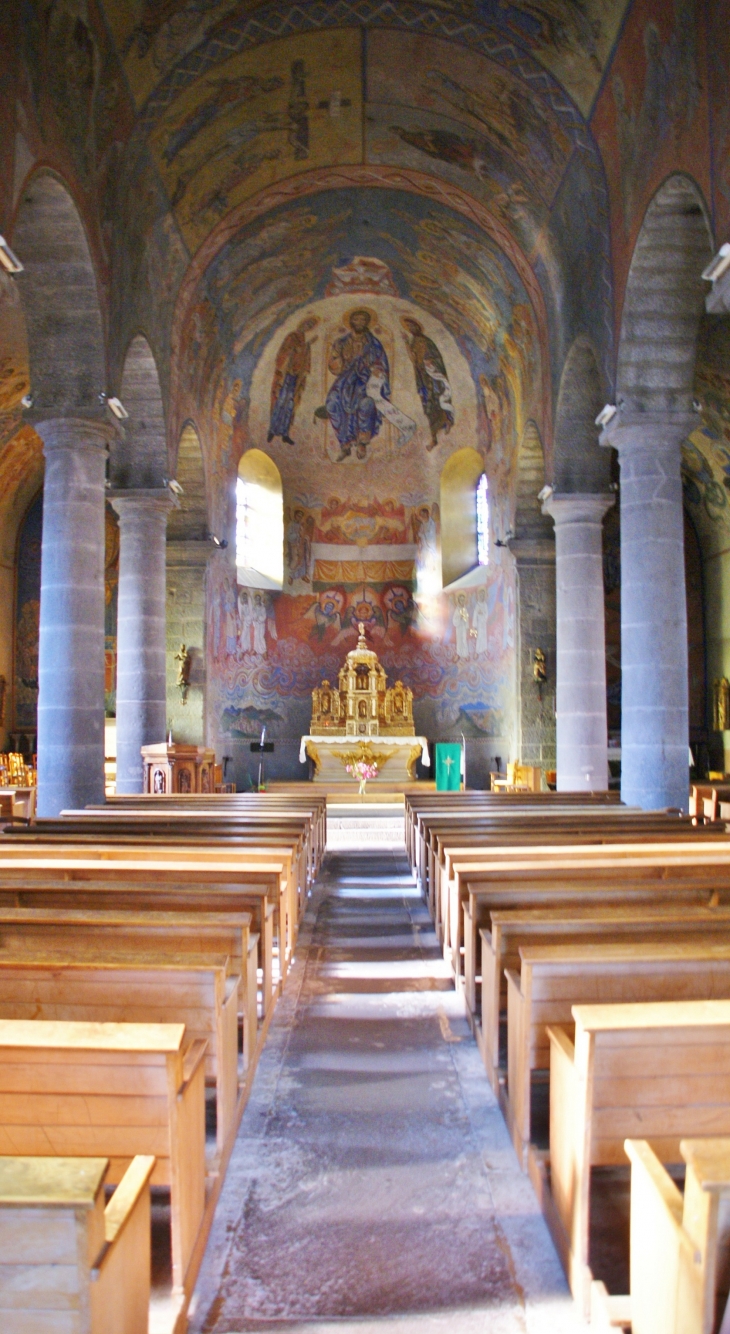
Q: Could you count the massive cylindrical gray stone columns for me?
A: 4